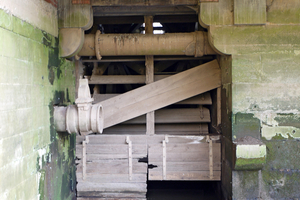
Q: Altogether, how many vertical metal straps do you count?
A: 4